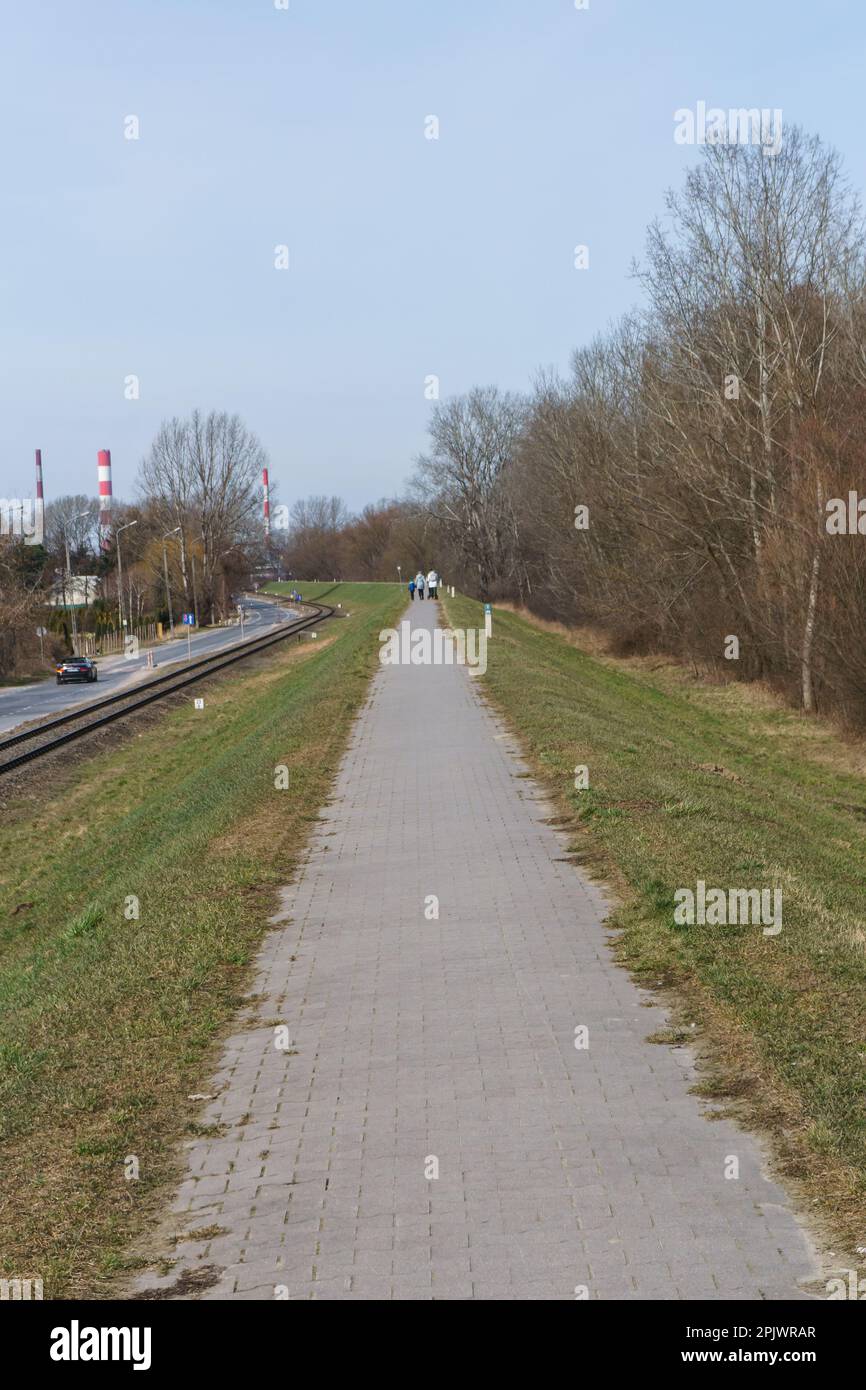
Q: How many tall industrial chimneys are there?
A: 3